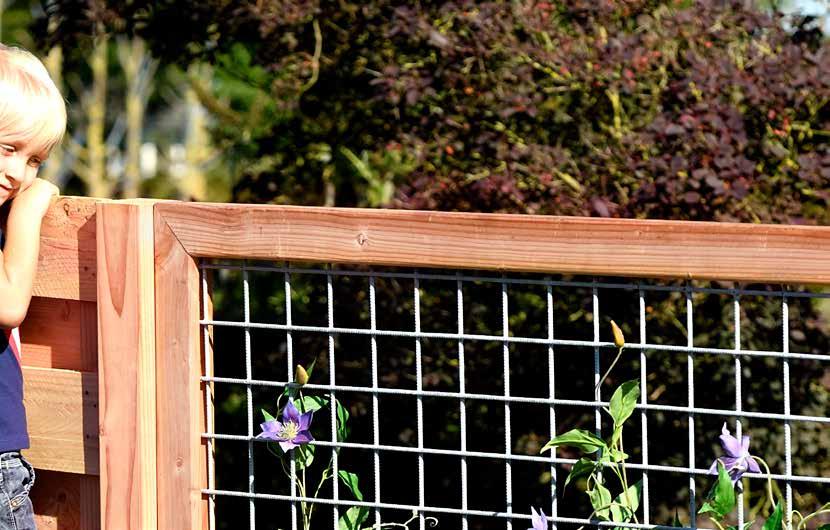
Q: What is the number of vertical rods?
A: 14